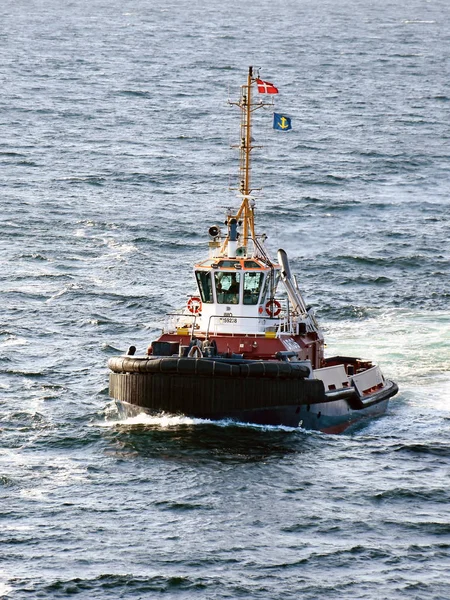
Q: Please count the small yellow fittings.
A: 2